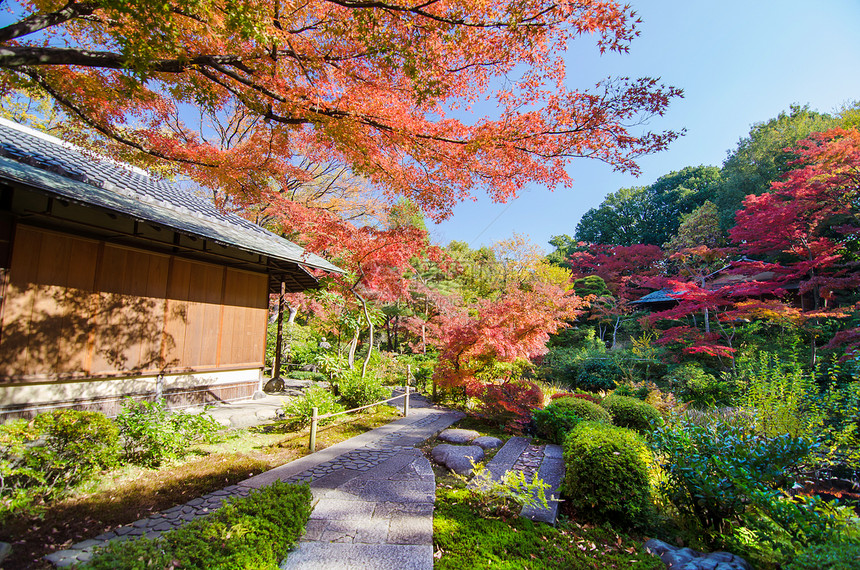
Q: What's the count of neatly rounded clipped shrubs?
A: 3